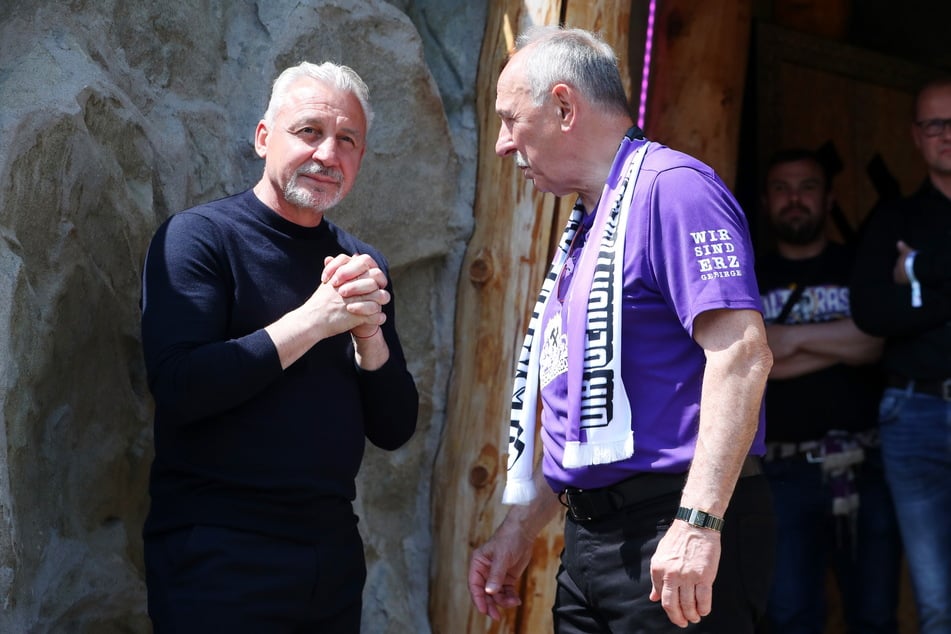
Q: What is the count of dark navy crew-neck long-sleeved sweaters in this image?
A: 1